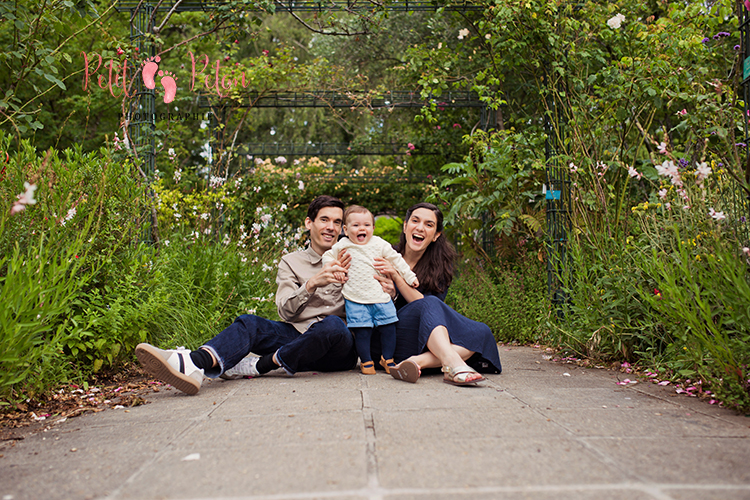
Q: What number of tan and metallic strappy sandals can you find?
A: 2